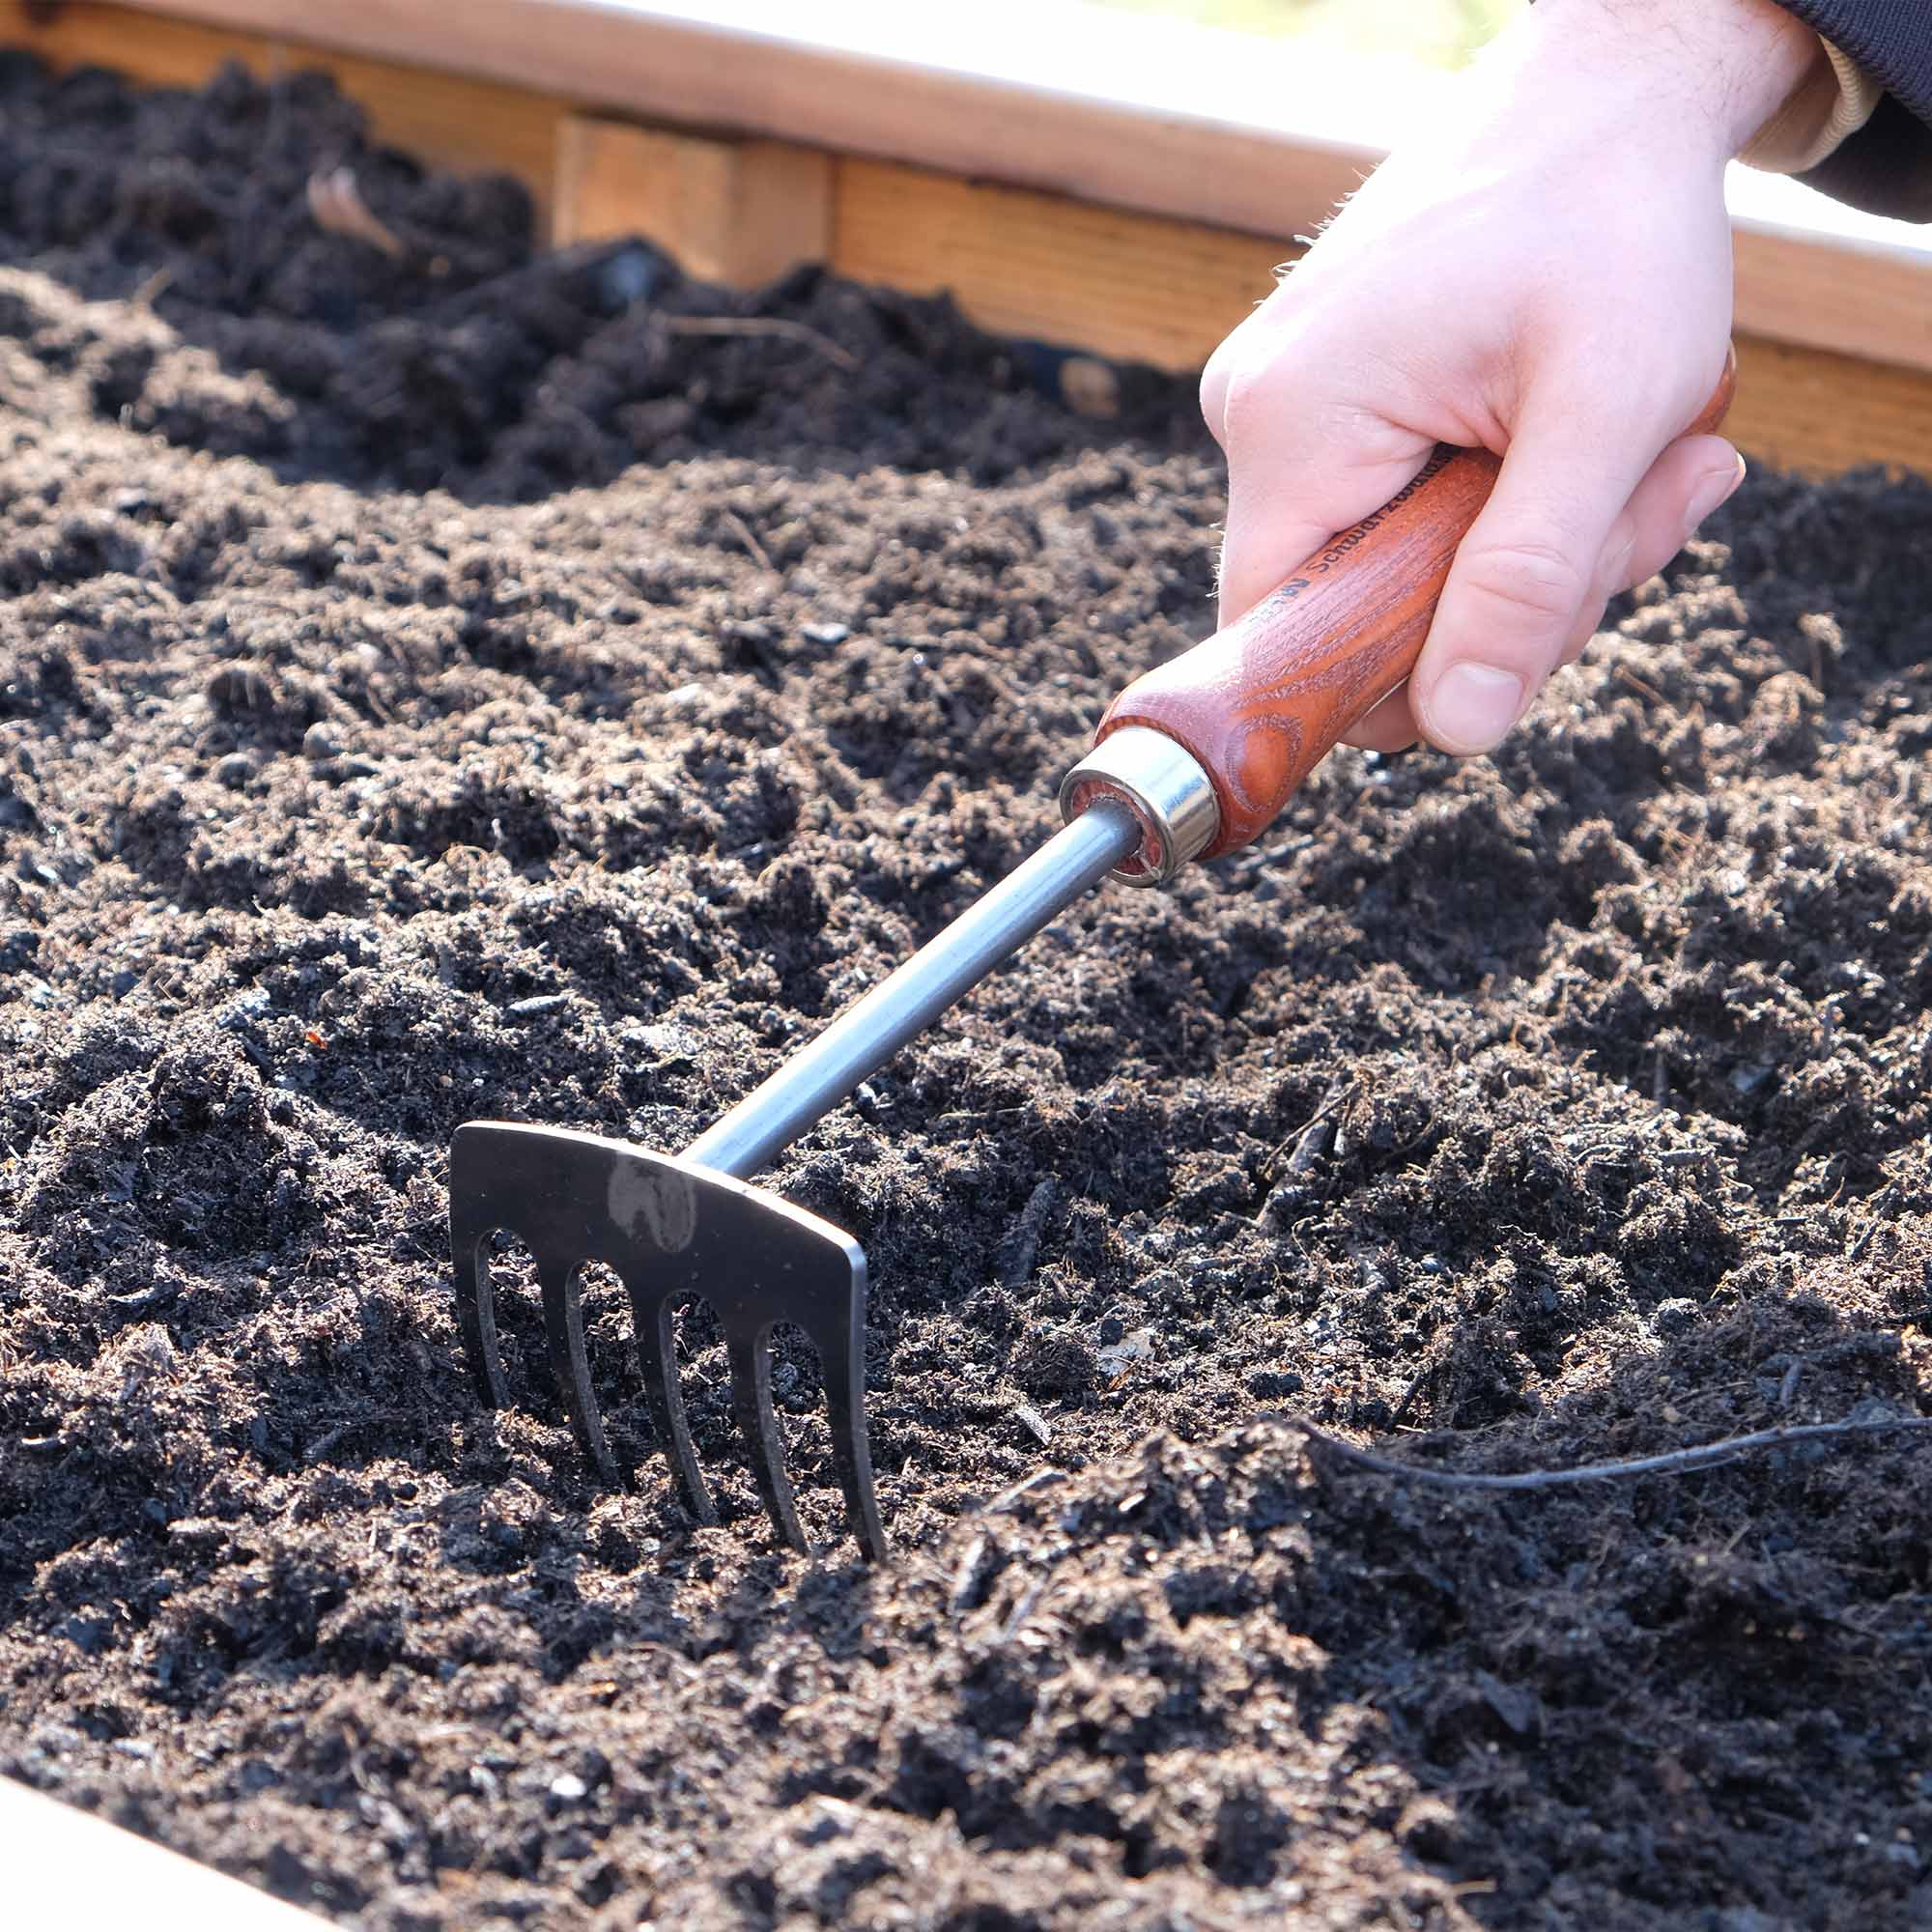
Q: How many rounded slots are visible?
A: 4